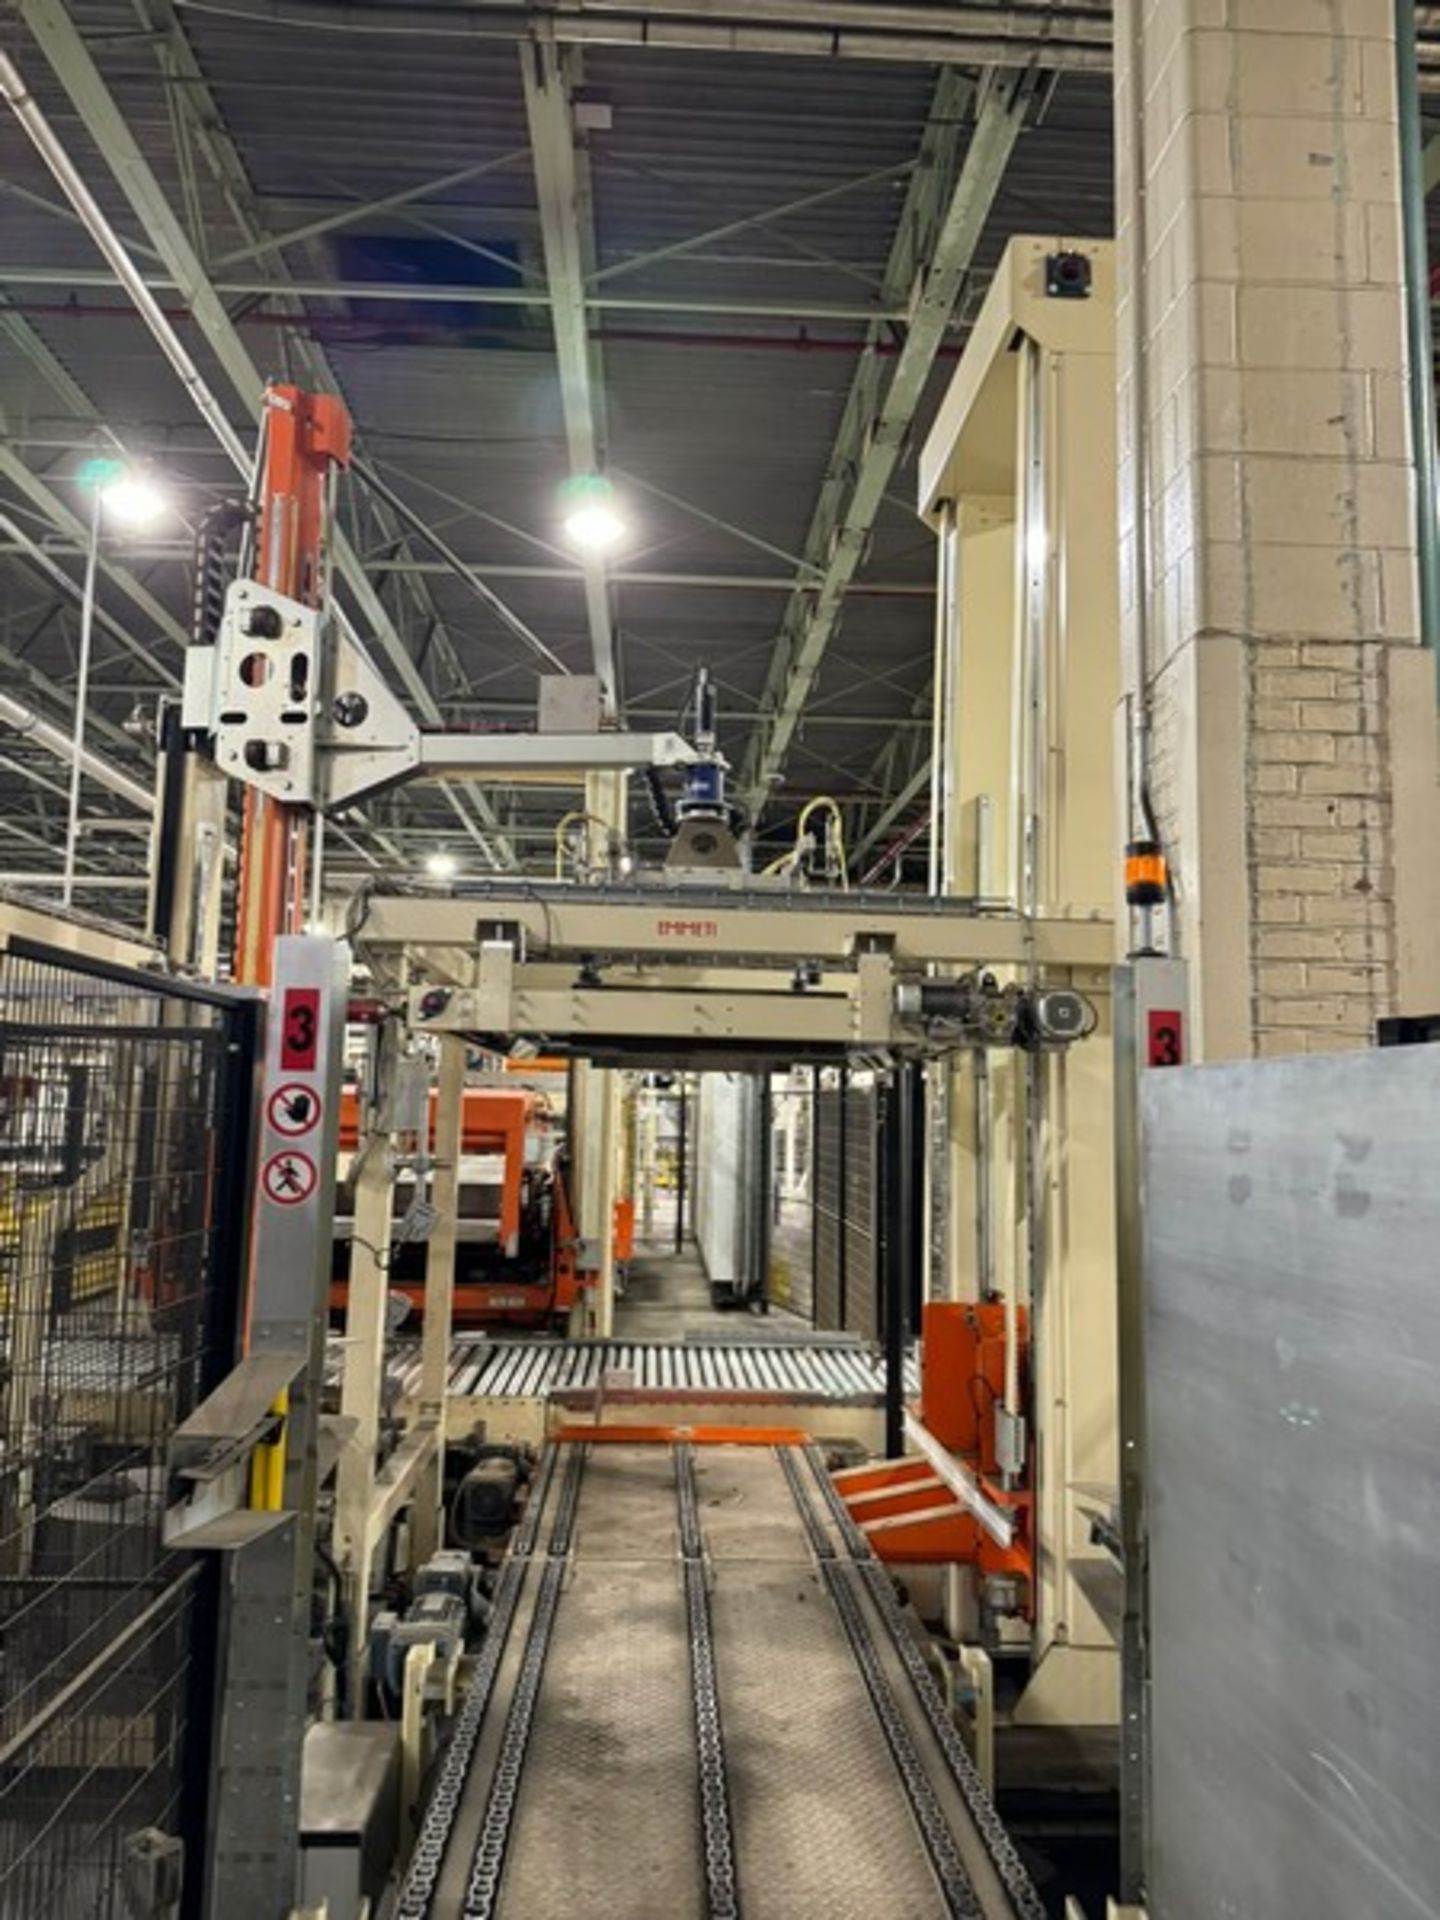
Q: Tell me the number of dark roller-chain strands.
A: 5